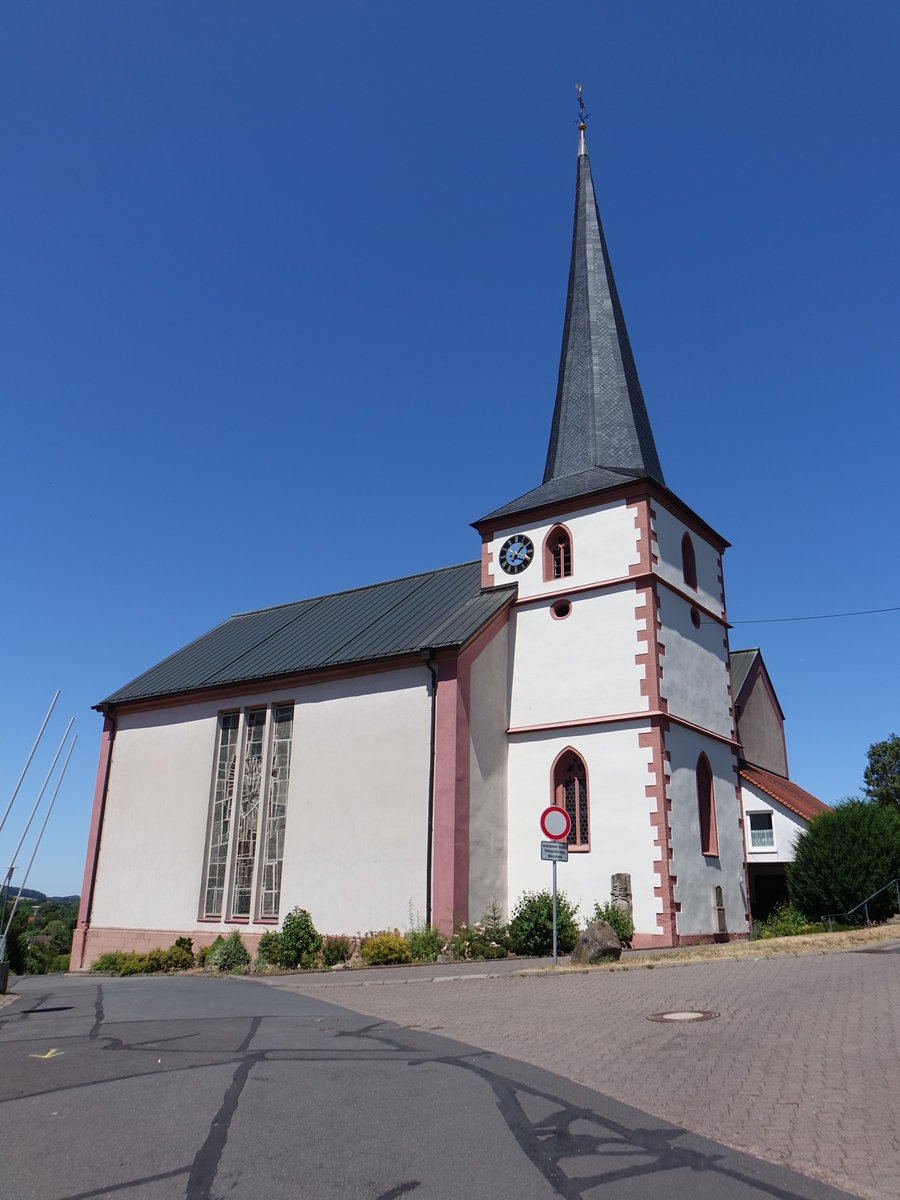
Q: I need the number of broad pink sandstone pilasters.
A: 2